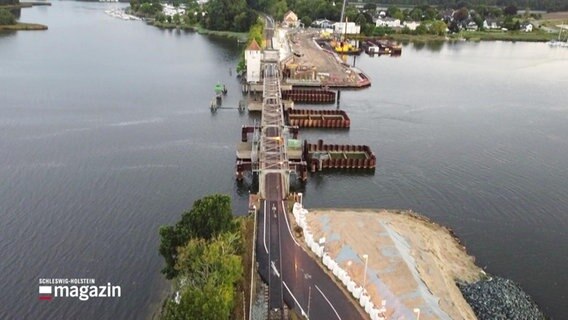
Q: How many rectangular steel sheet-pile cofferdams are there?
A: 3